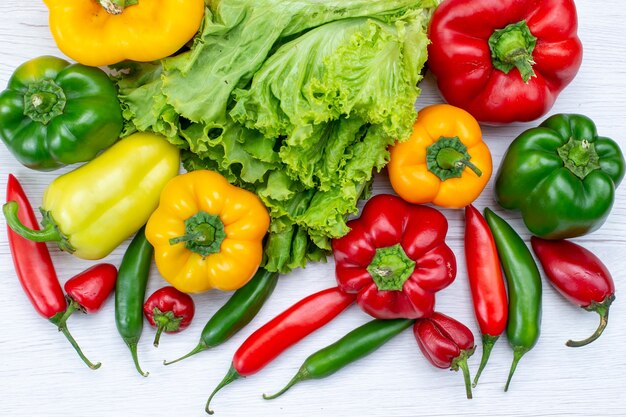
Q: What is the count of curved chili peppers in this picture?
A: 7